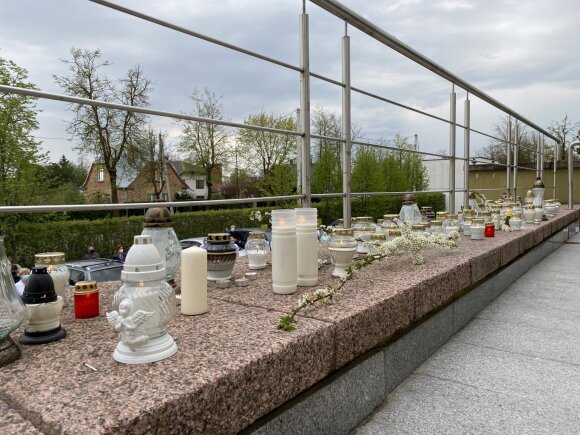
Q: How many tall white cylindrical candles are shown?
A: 3